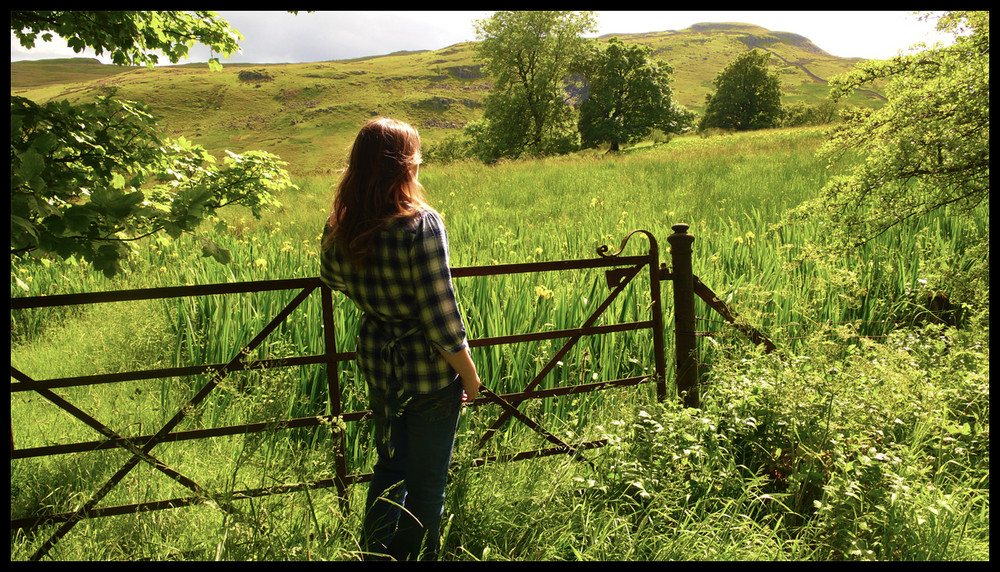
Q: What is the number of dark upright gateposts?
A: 1